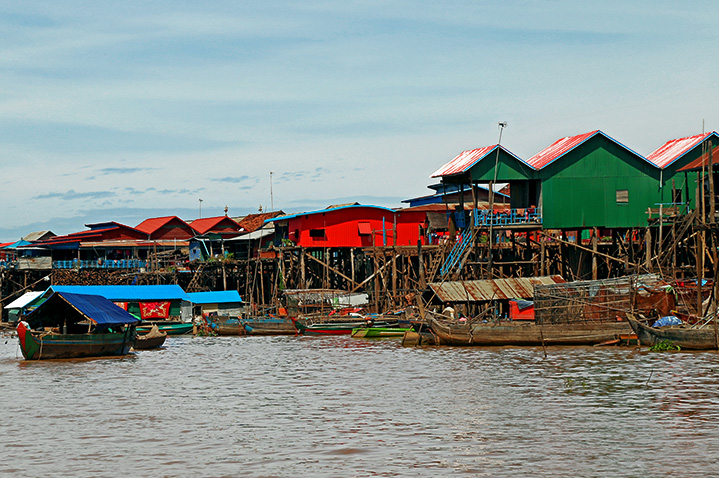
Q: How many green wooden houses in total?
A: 3